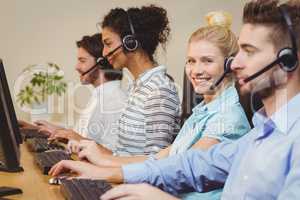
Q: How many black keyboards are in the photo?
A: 4